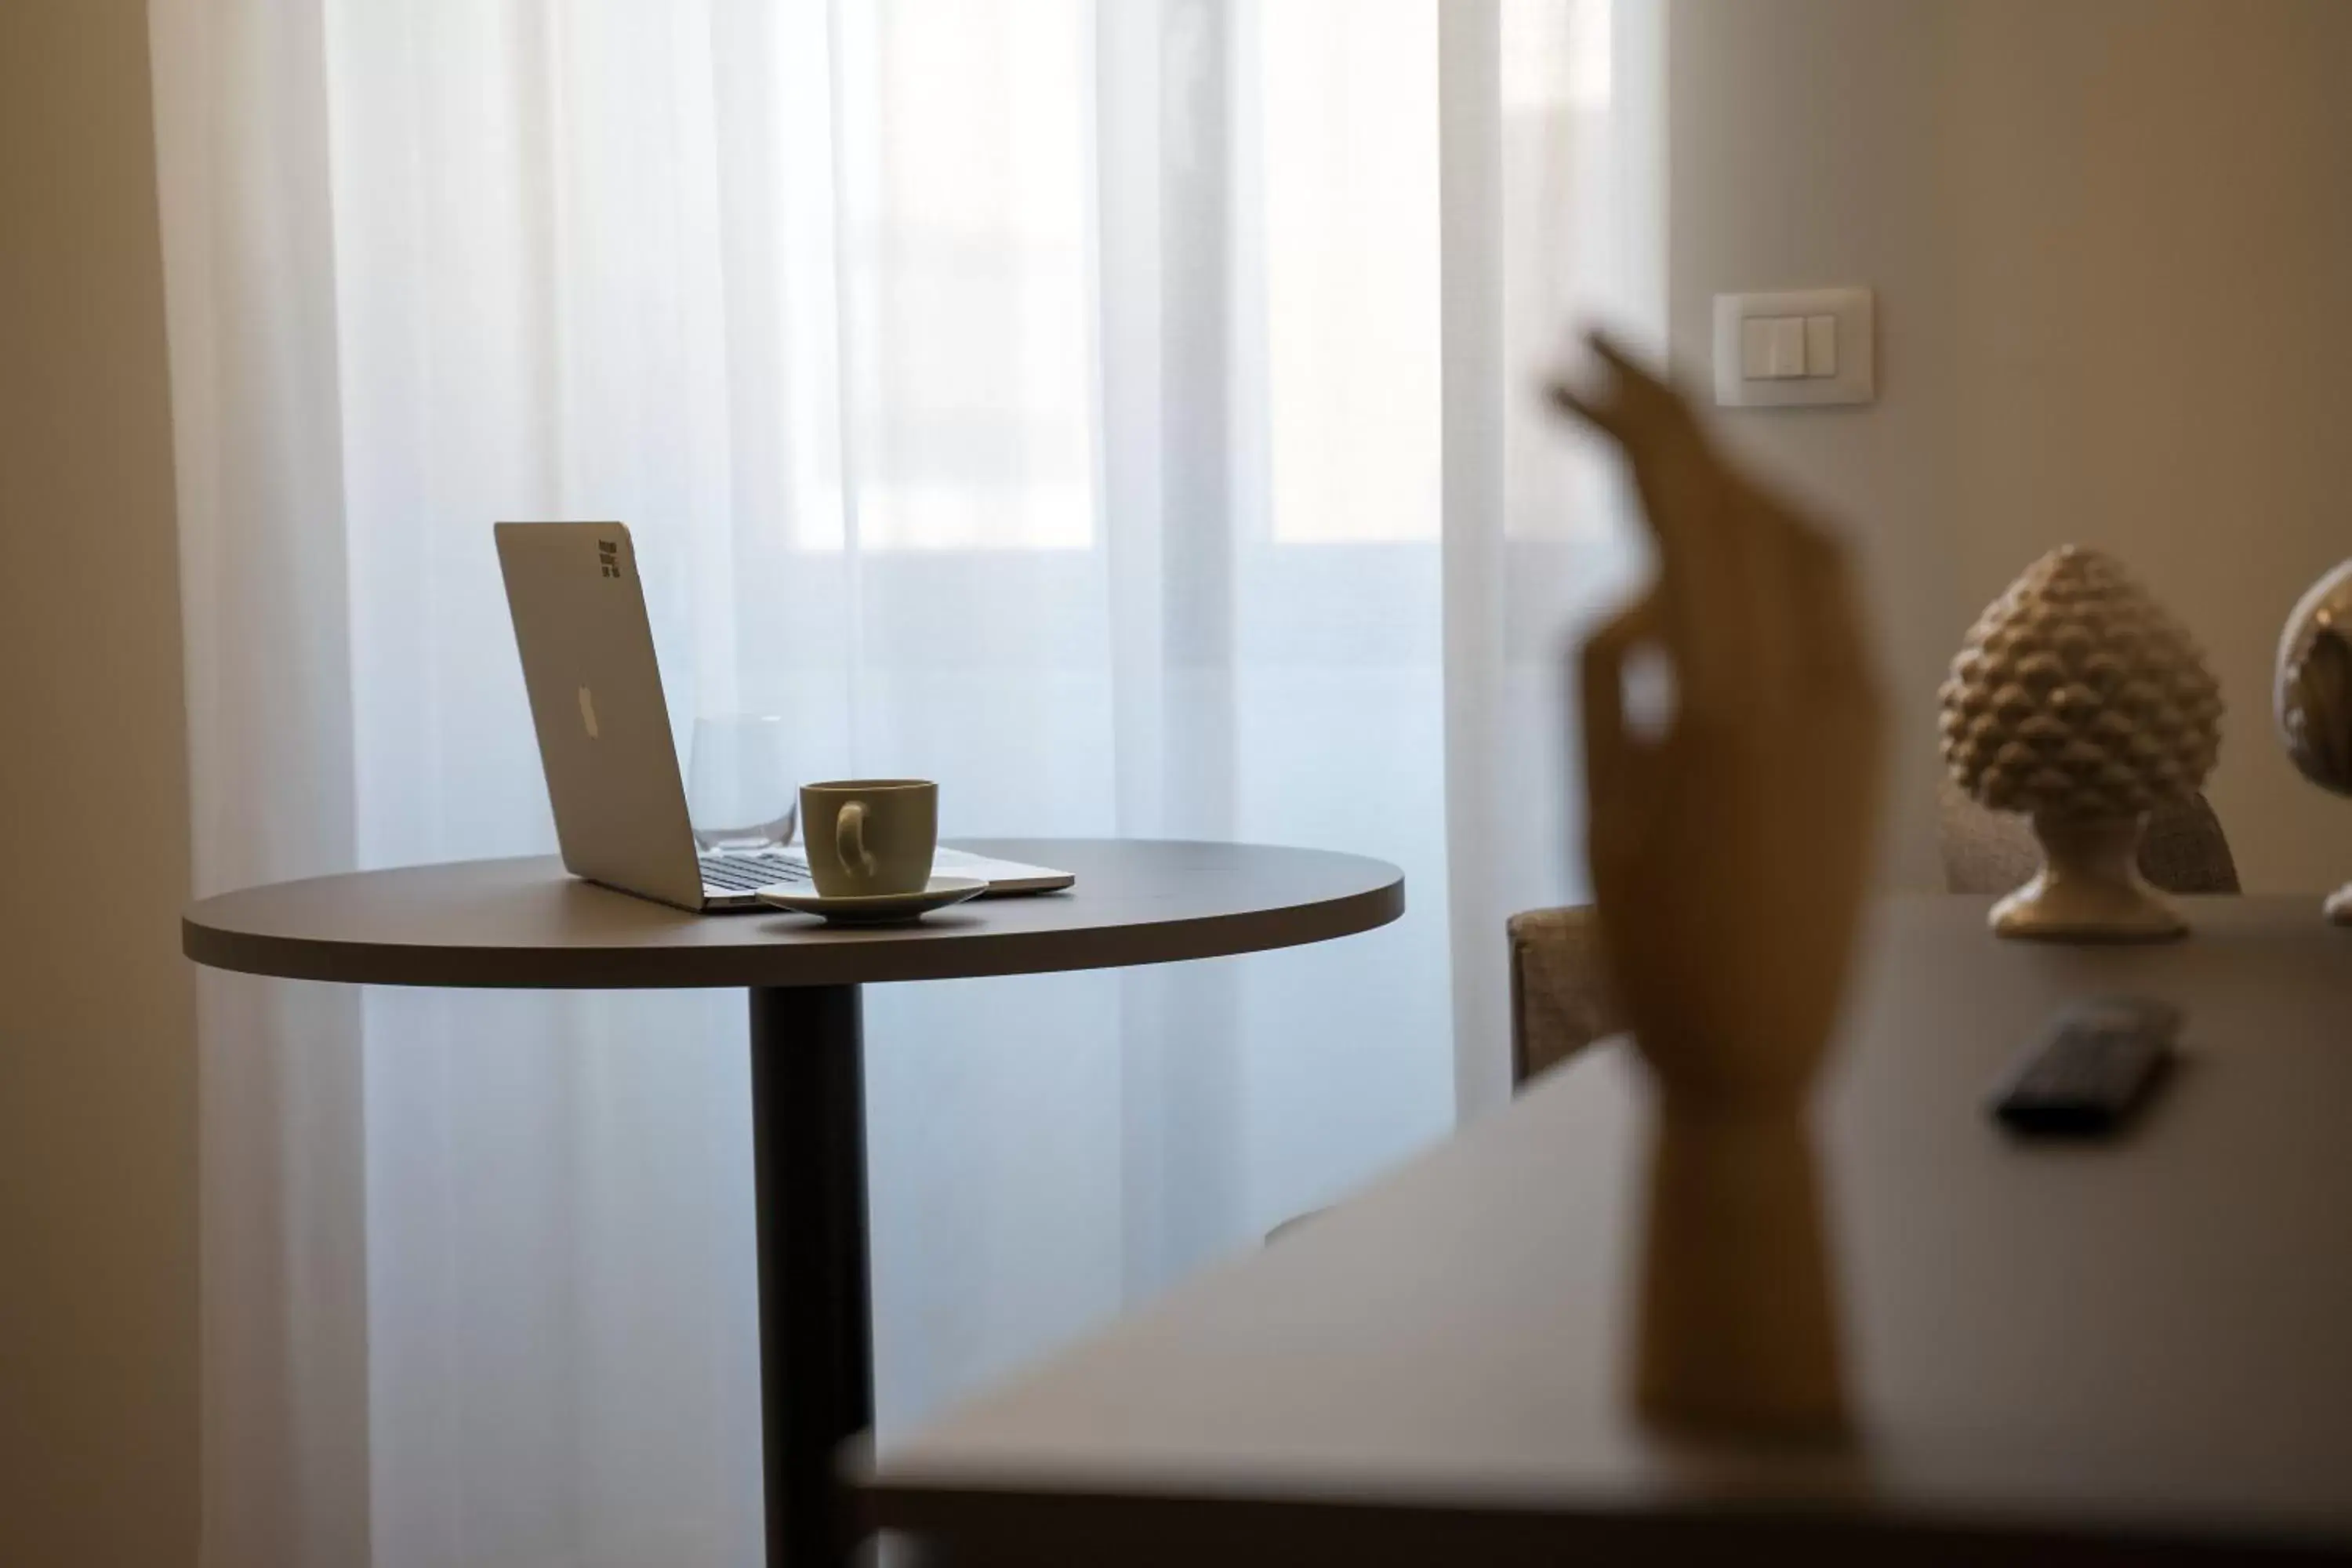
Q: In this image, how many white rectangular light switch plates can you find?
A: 1